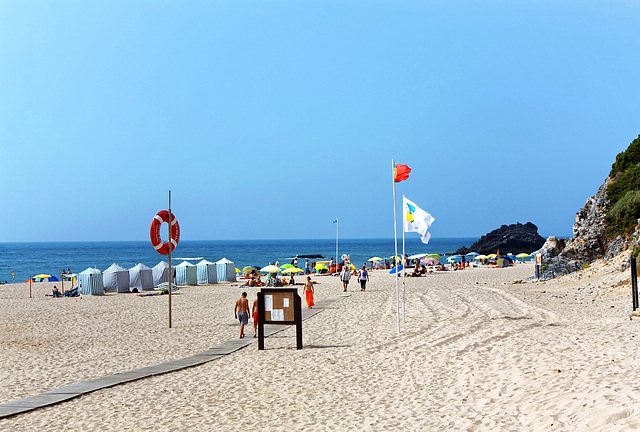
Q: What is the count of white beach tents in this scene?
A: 7